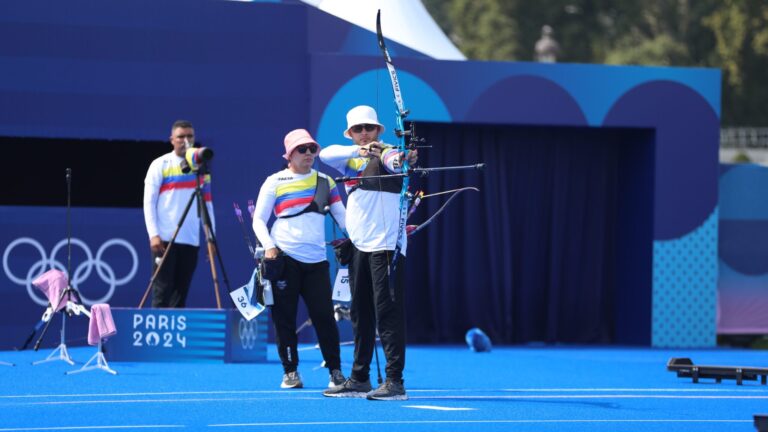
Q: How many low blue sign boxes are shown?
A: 1